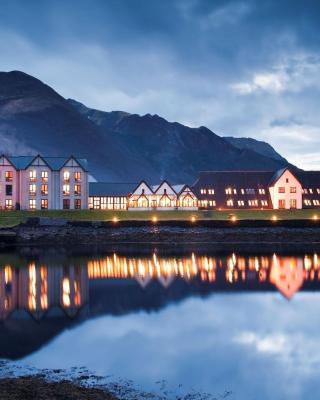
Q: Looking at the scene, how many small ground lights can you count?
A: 6